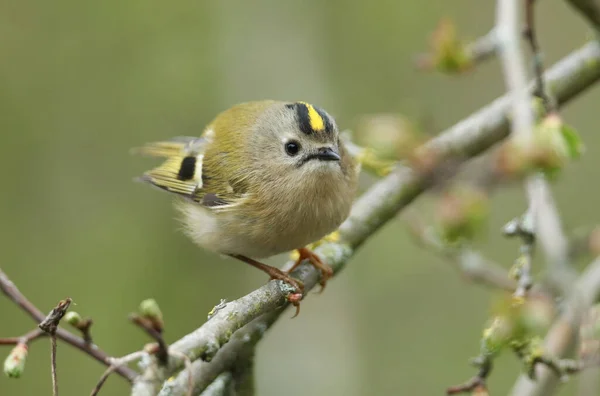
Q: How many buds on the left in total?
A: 3